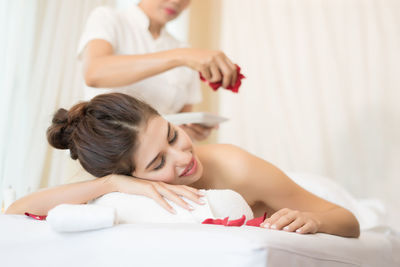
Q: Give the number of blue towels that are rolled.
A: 0